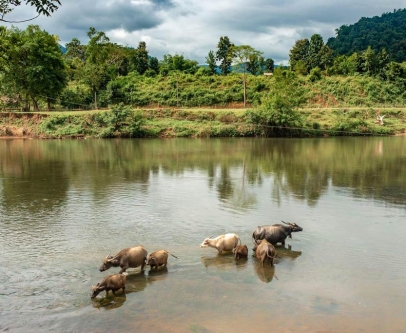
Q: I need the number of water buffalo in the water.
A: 7